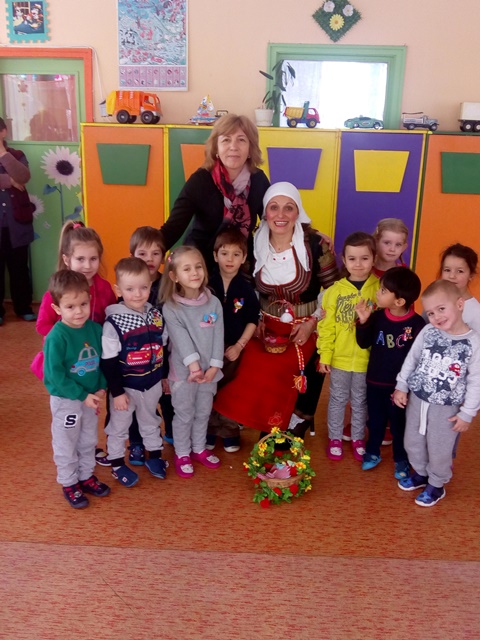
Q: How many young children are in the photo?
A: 11